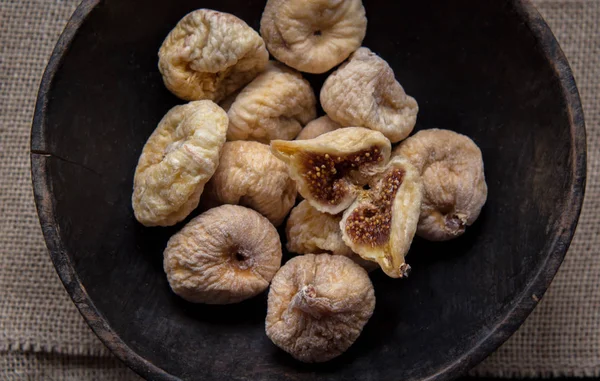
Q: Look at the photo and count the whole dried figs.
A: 11